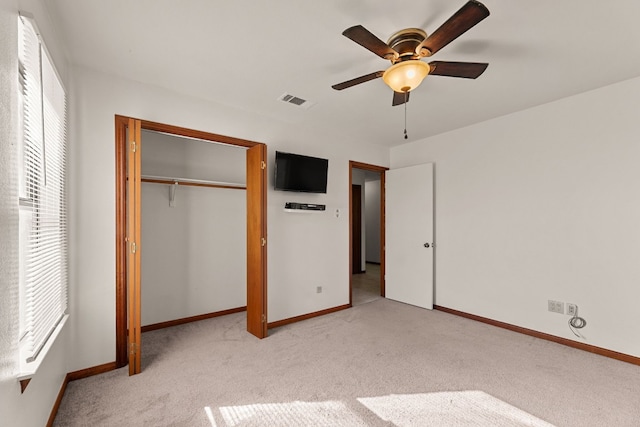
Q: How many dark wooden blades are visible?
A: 5